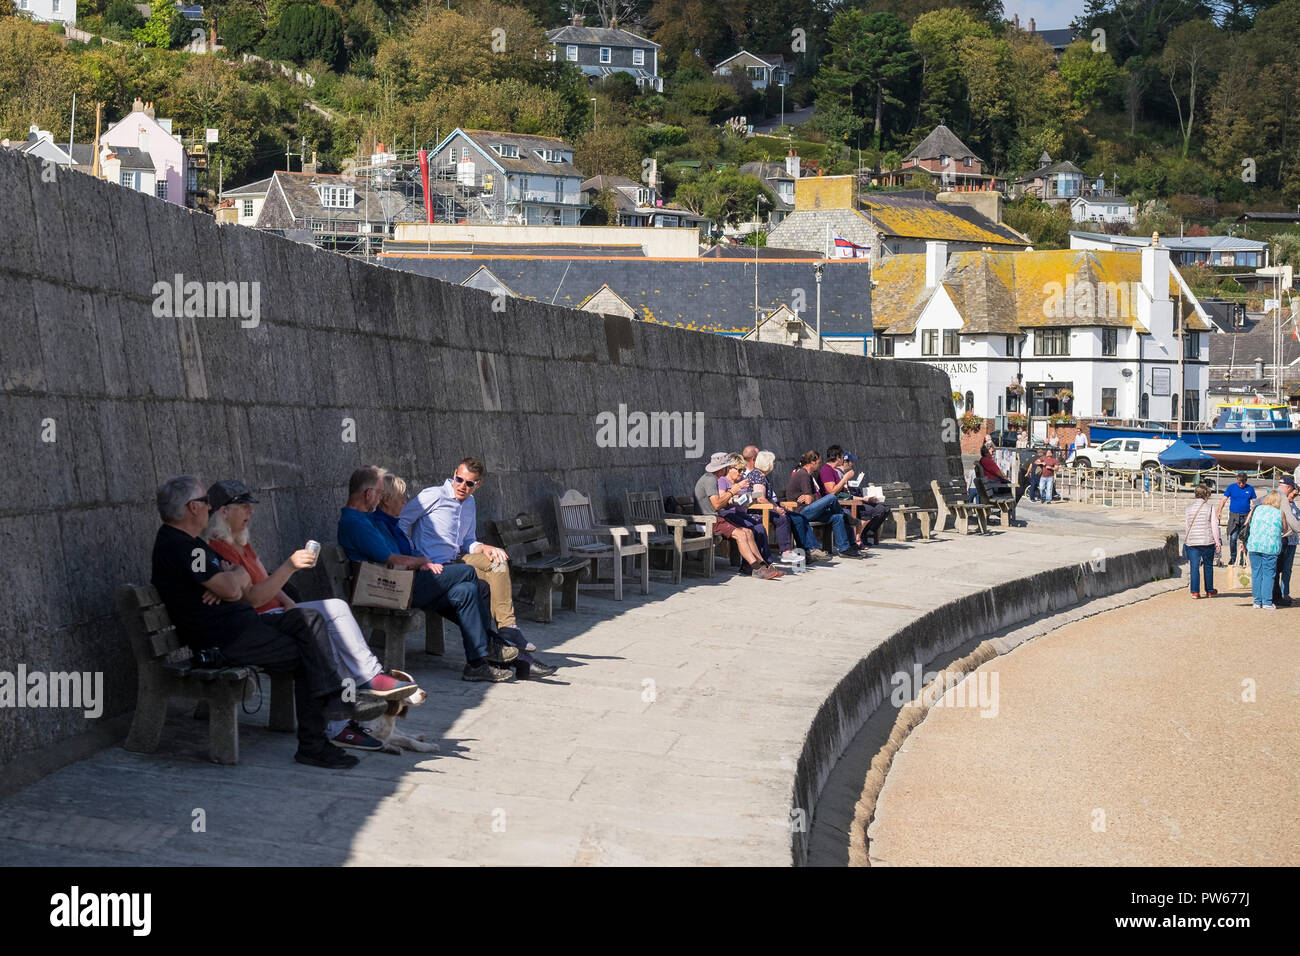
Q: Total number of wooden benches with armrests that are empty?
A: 2